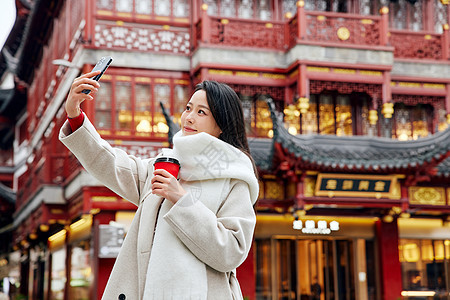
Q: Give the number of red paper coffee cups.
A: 1